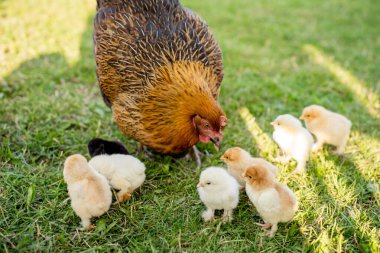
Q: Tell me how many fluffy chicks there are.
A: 8